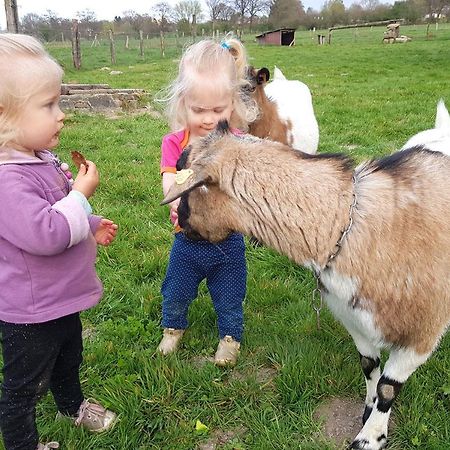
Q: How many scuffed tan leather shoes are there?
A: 2